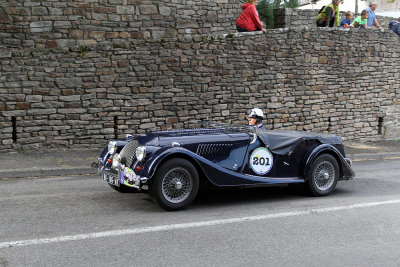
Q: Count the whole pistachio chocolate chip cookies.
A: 0